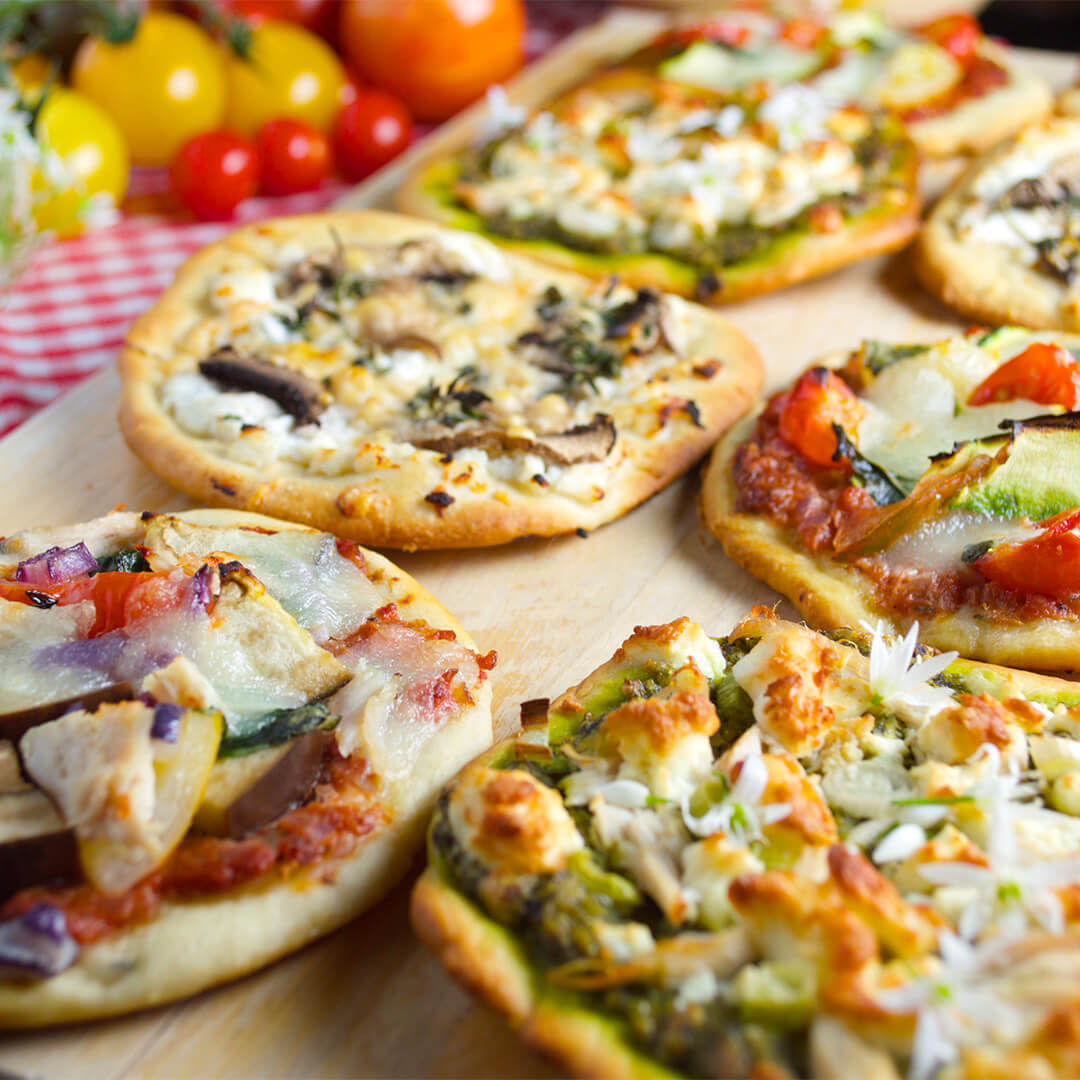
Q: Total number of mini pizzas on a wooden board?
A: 7